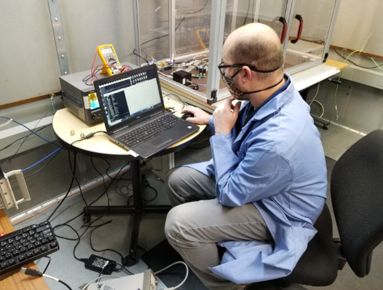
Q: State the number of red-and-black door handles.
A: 2